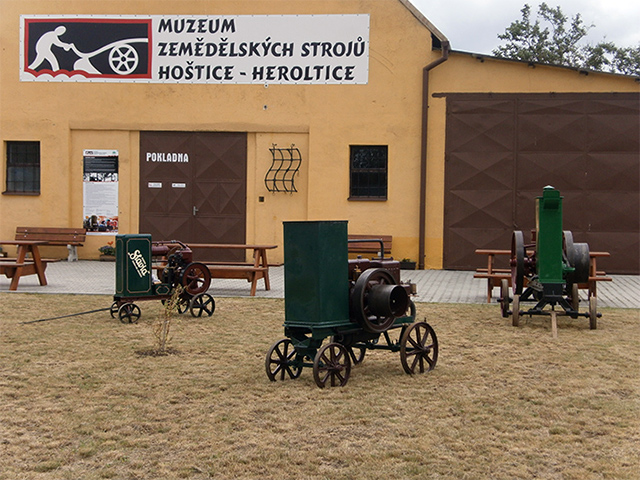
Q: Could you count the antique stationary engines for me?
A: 3